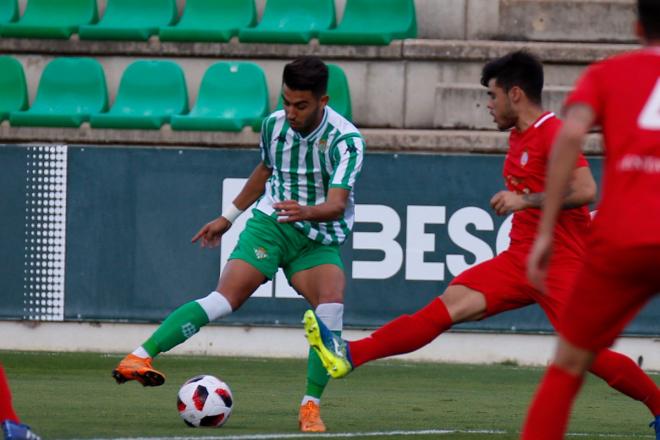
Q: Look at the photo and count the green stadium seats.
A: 11